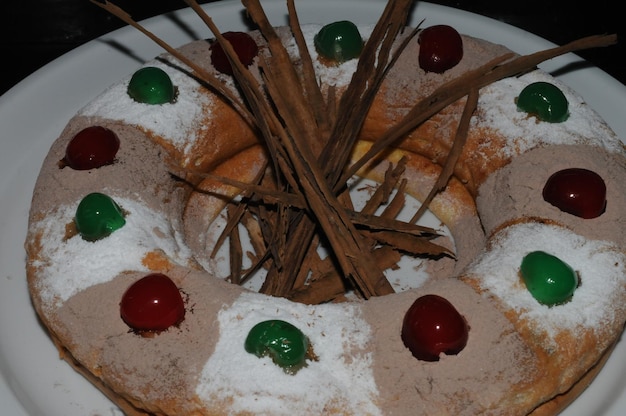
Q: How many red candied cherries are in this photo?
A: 6